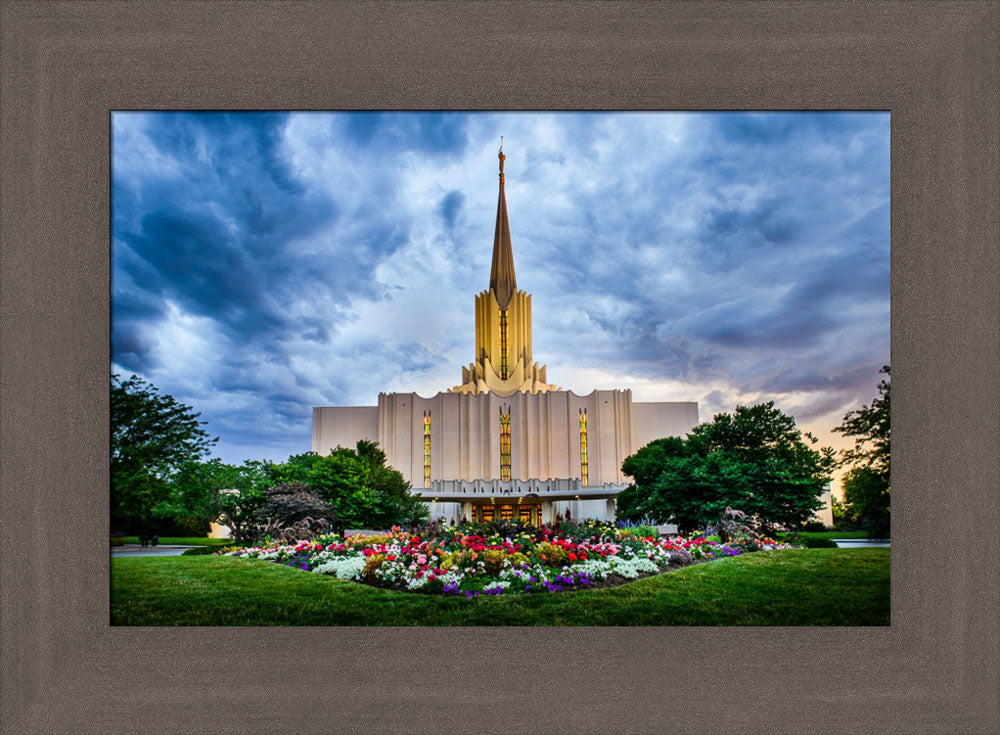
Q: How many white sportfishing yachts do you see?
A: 0